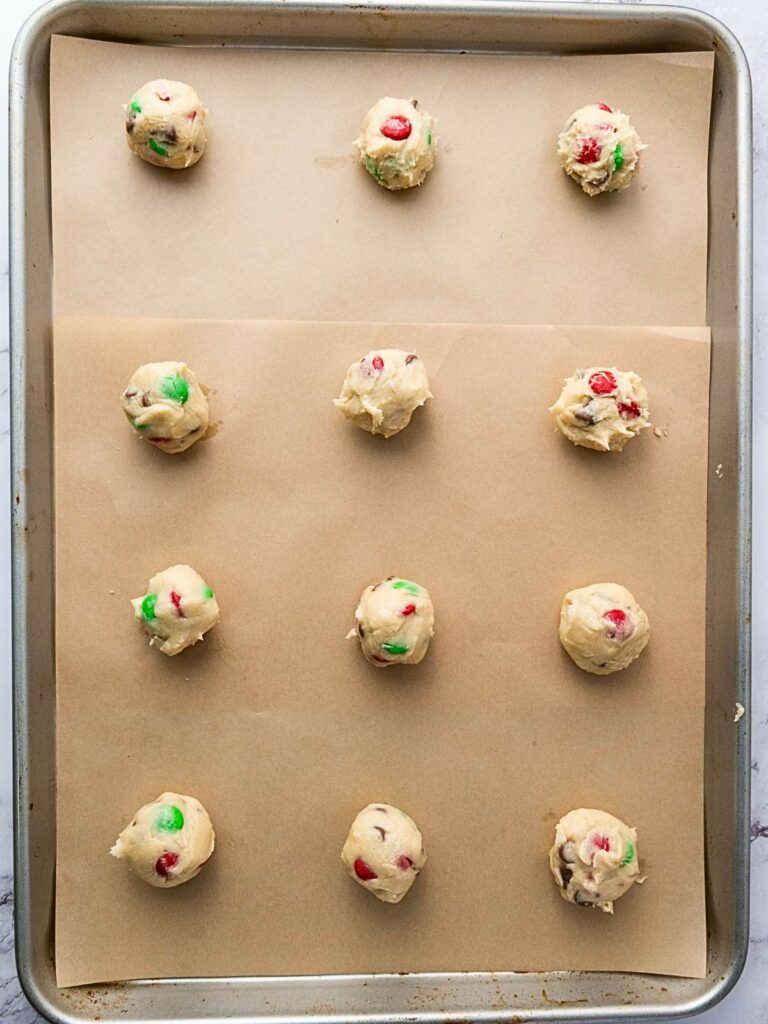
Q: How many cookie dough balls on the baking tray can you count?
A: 12